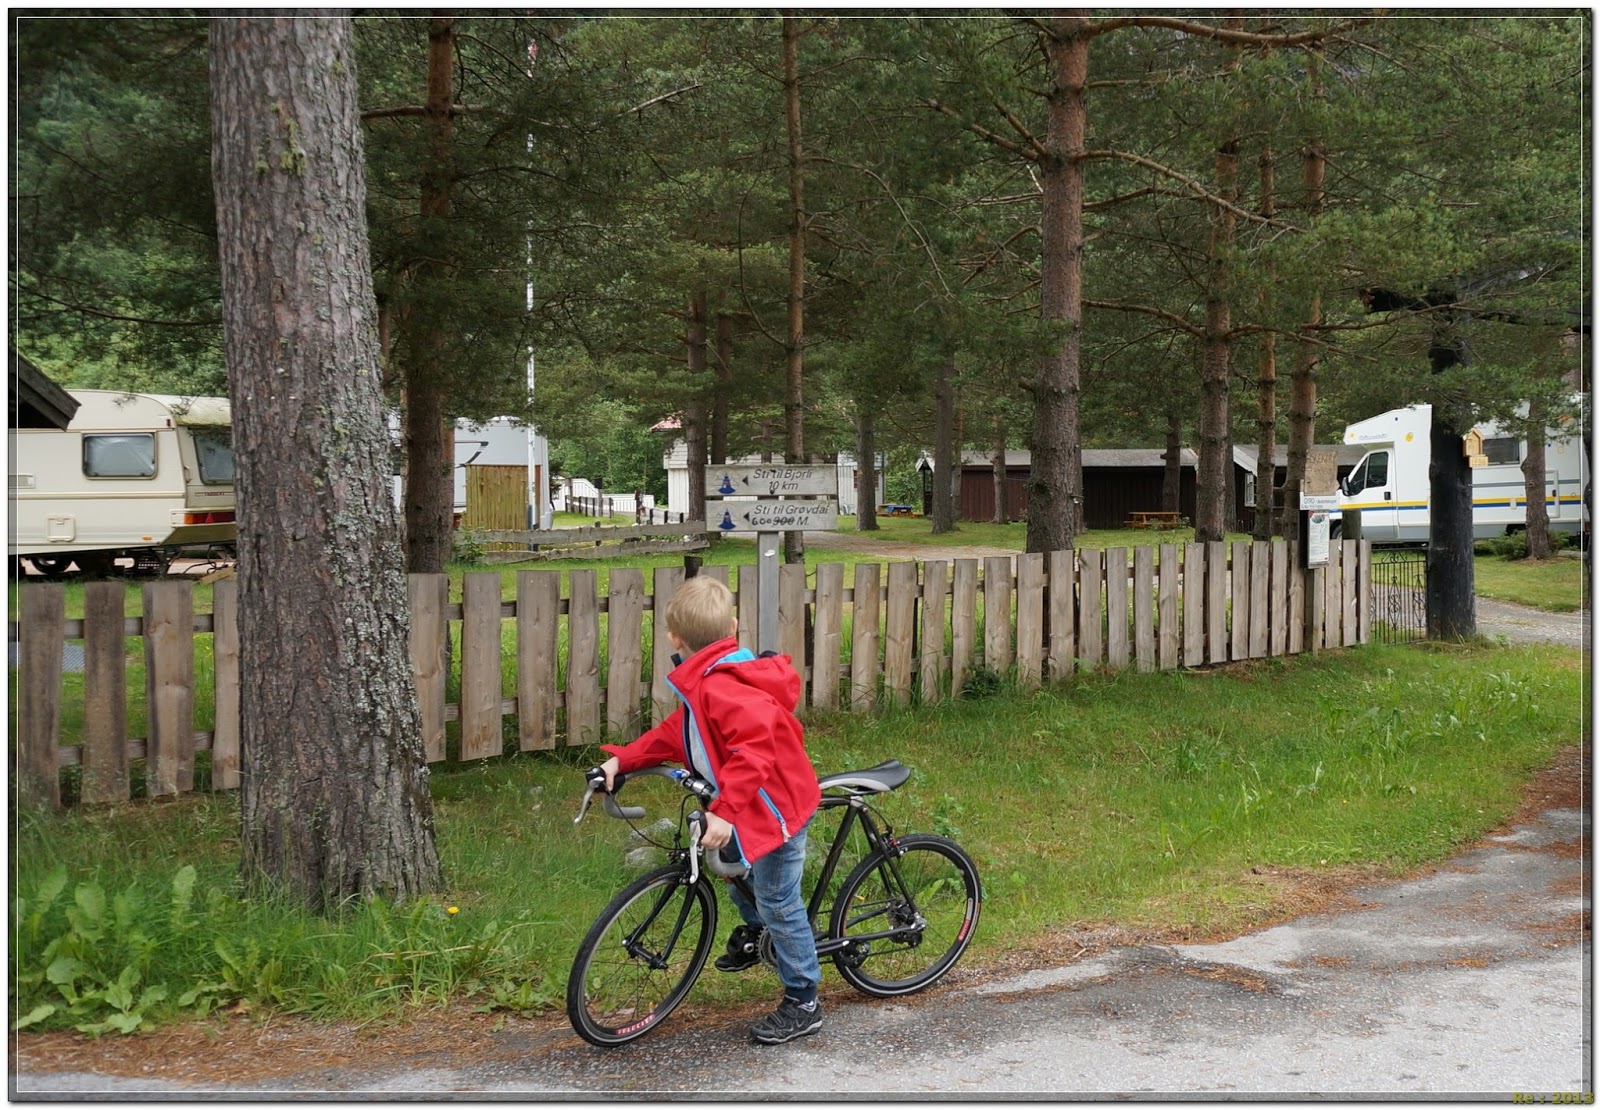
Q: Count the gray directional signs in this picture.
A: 2